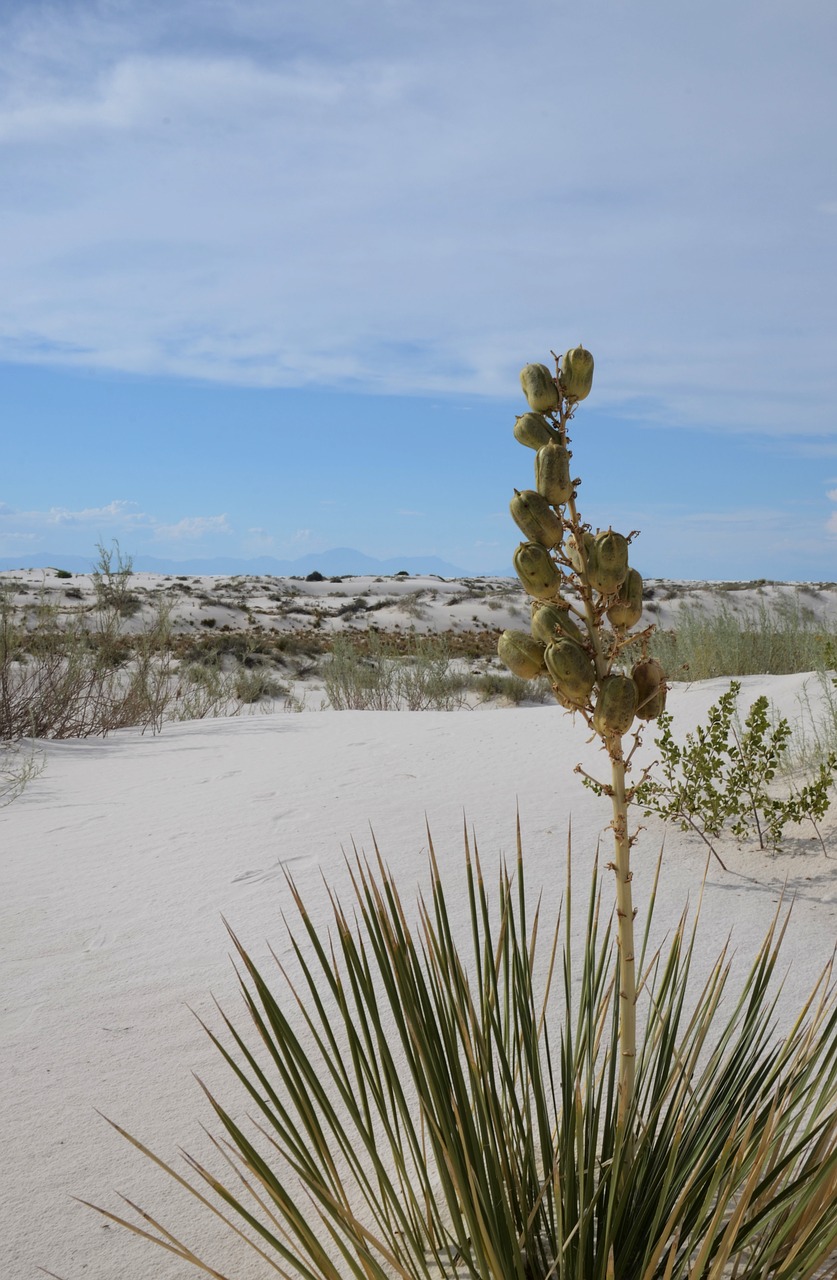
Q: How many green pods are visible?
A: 15